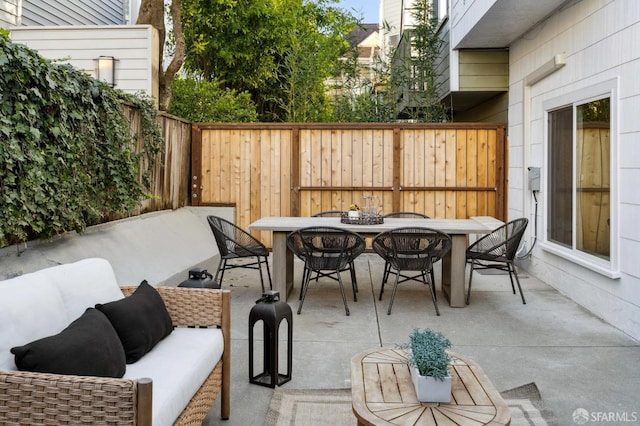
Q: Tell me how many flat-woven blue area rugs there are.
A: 0